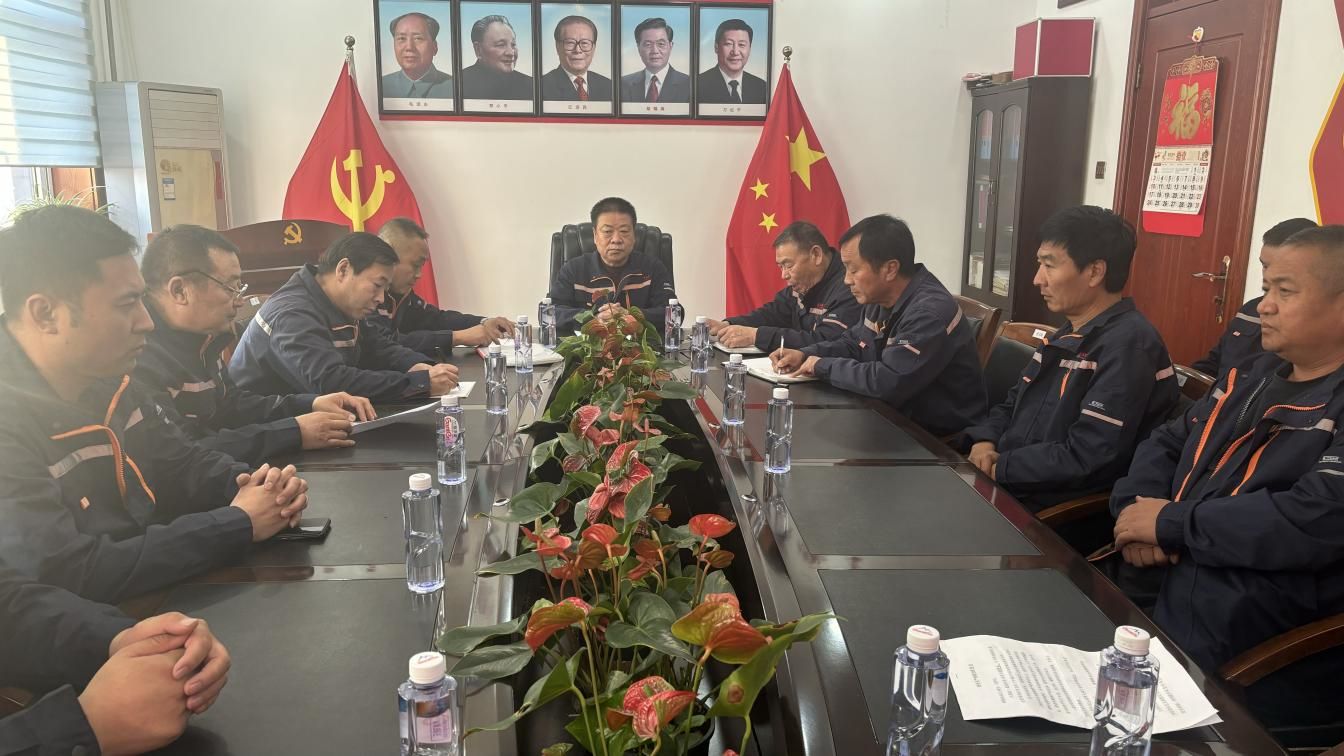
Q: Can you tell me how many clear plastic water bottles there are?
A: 12